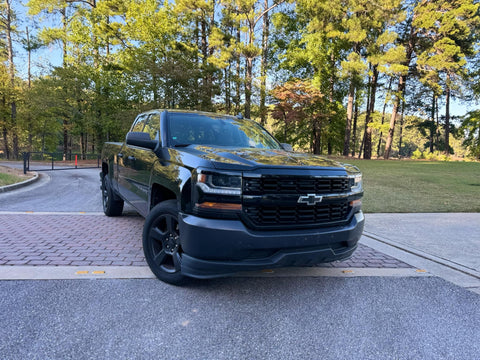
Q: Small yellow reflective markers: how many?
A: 5